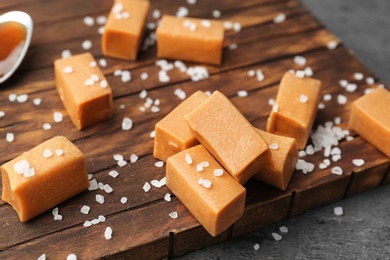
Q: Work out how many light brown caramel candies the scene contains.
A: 10